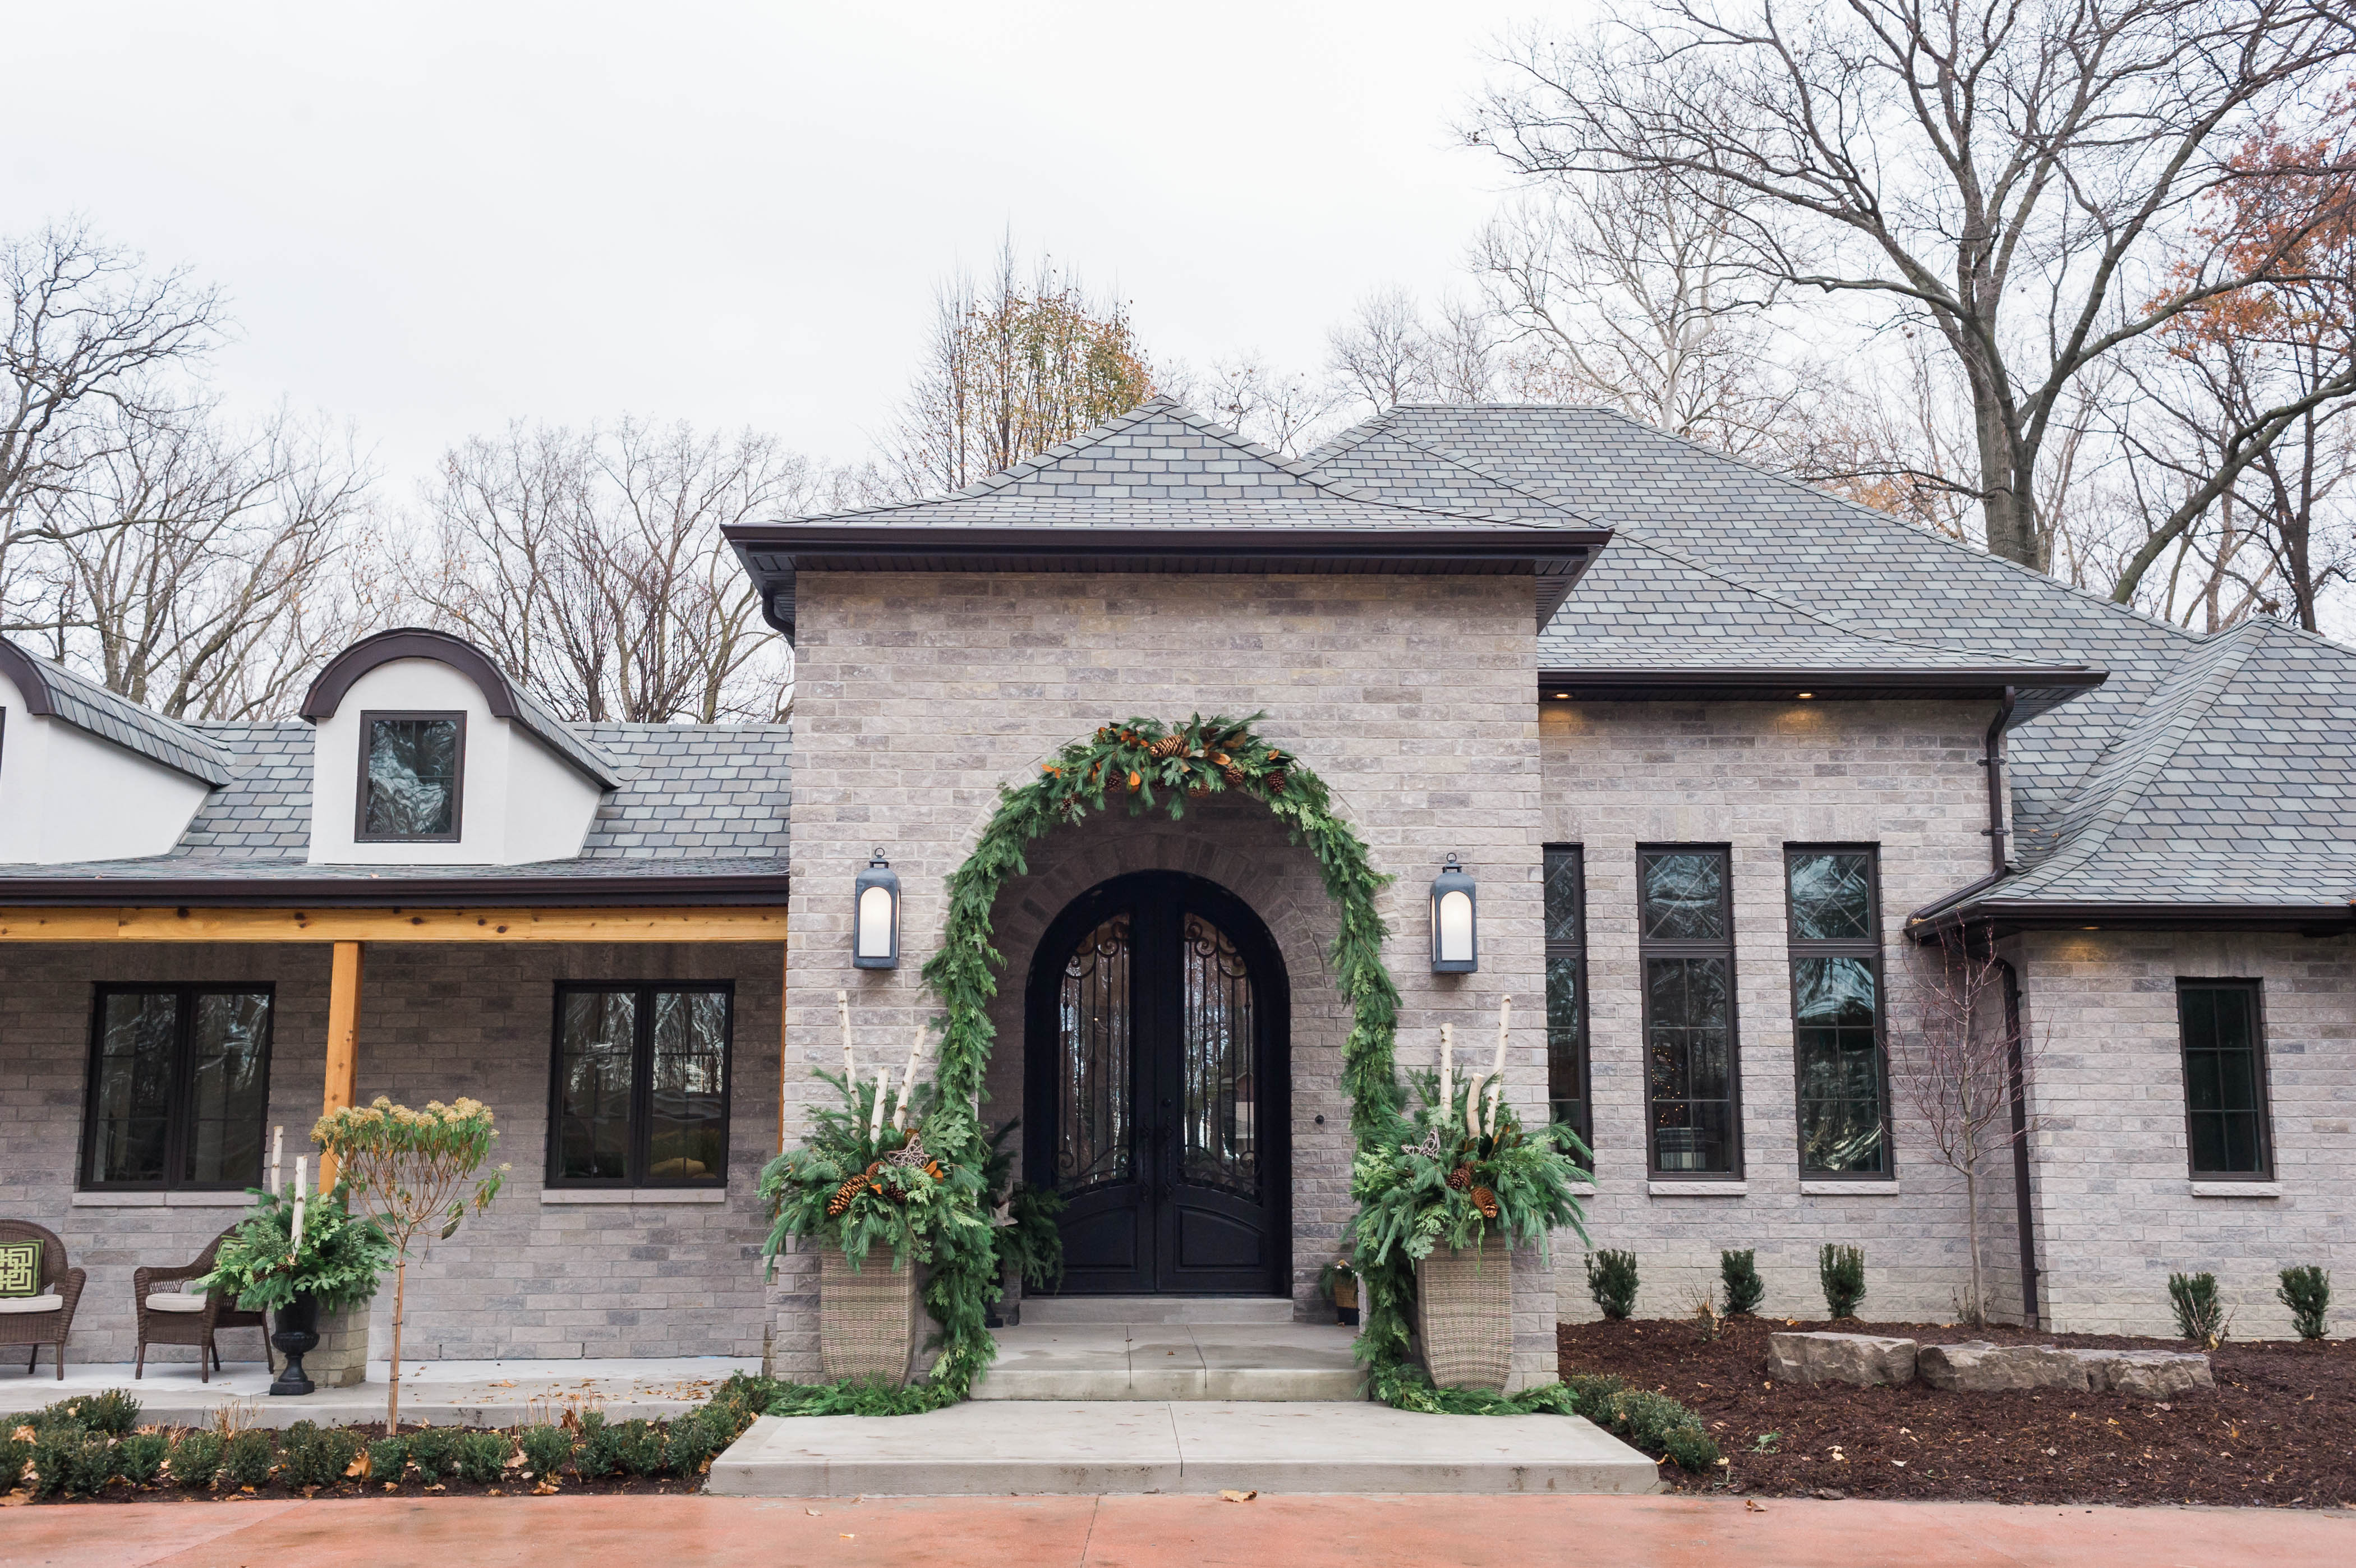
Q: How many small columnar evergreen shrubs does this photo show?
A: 5